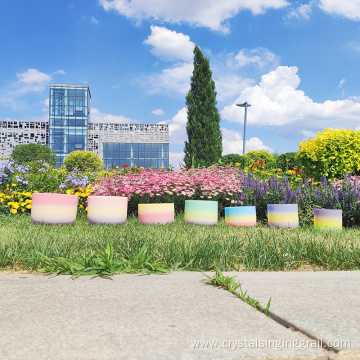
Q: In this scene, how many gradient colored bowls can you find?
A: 7